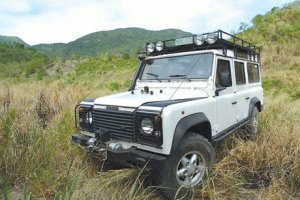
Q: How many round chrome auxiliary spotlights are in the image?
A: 4